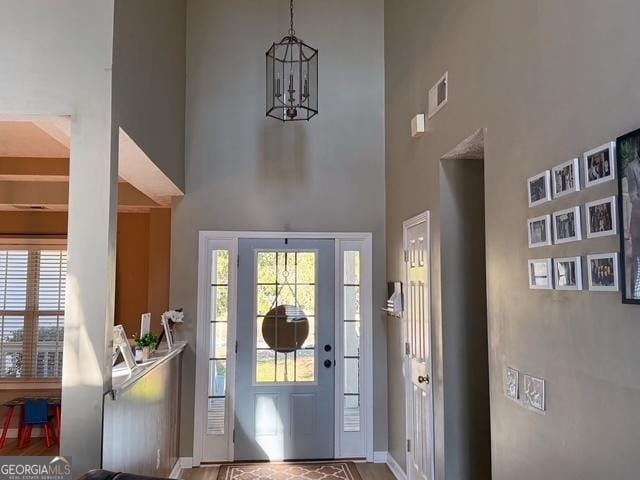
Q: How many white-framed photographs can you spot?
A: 9